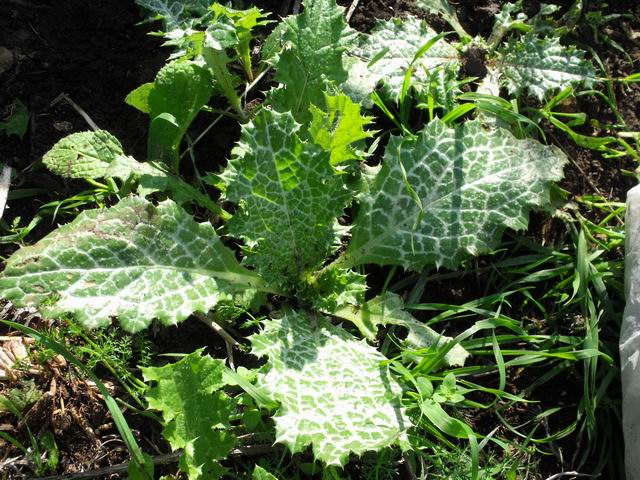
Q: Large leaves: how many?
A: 4